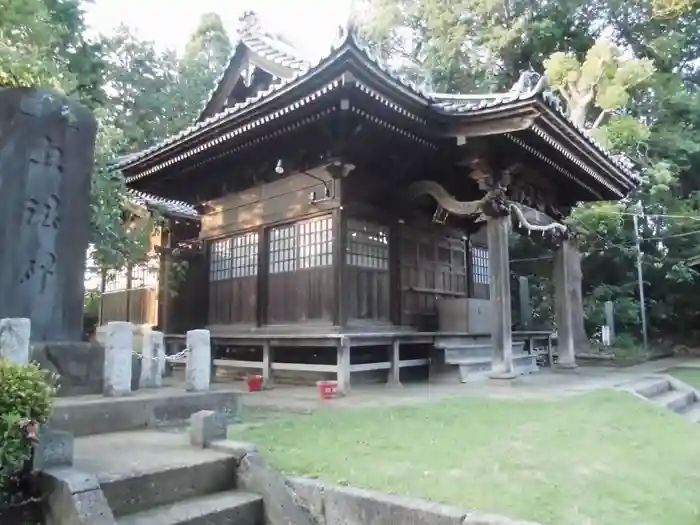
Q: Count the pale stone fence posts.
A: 4